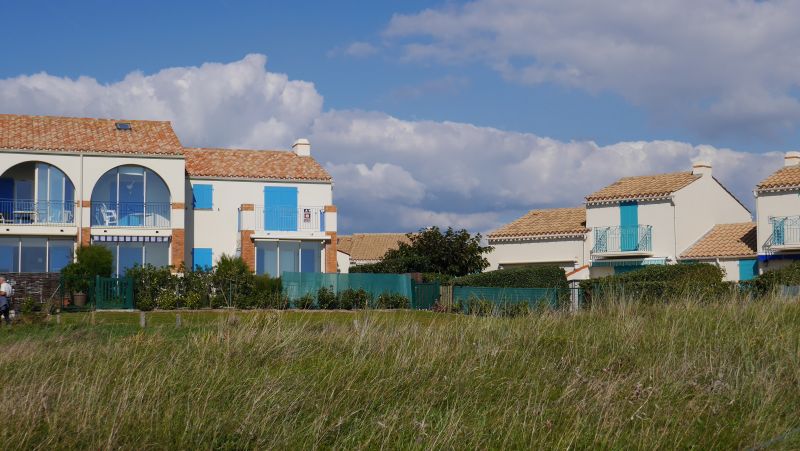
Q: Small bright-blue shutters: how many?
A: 2